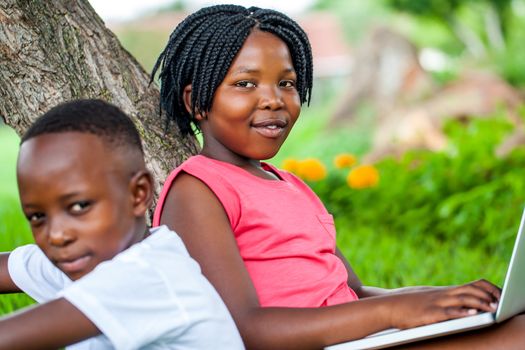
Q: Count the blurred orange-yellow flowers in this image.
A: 4